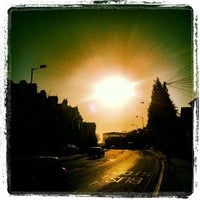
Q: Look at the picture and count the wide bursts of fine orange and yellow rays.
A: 1